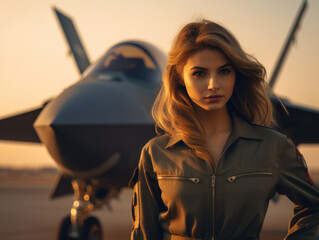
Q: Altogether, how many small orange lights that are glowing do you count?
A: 3